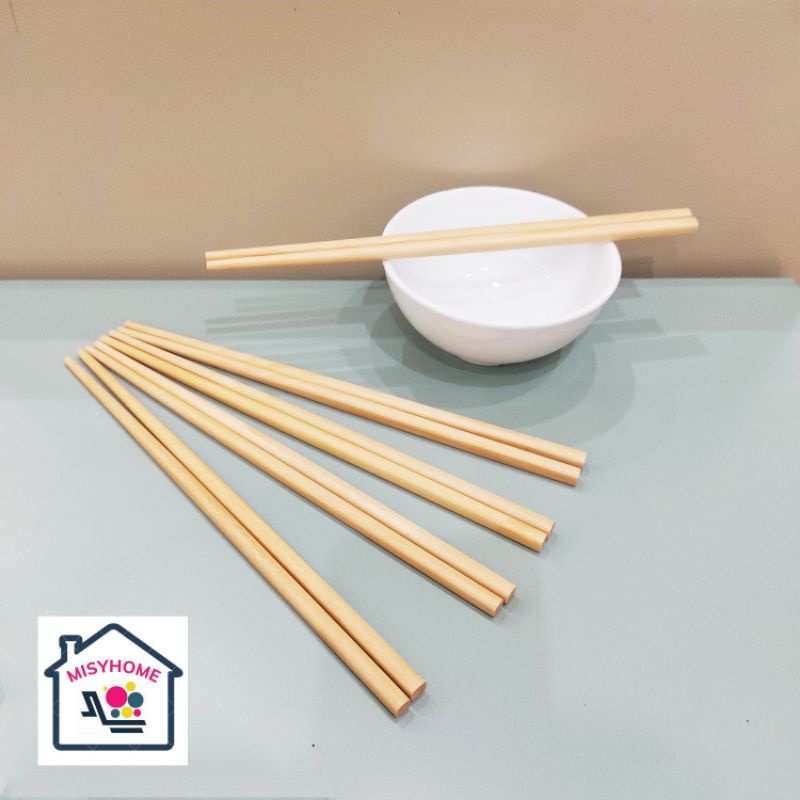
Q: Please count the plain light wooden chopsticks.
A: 10